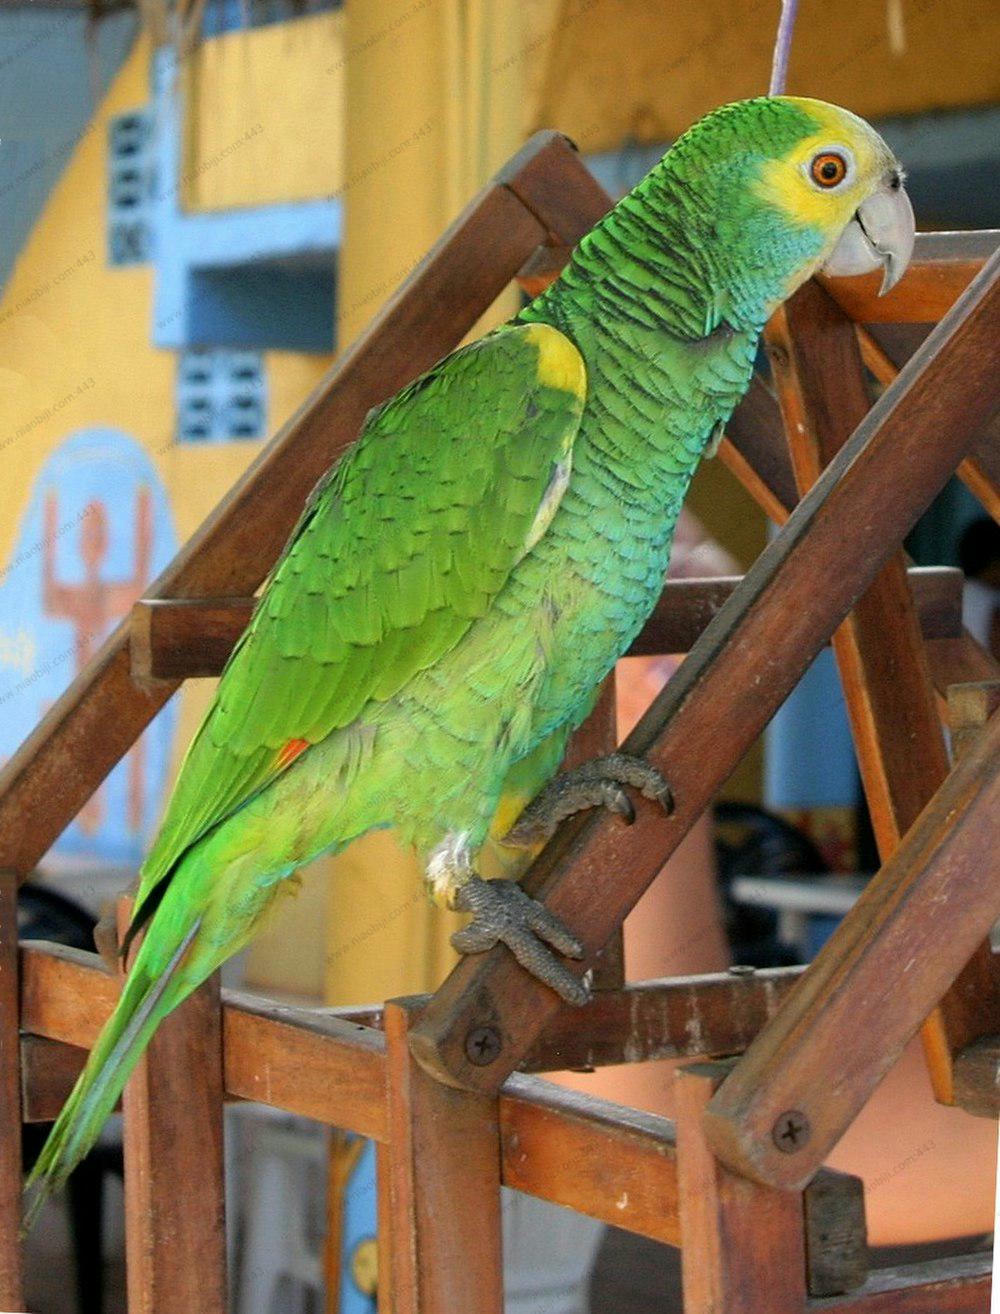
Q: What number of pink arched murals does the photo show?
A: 0